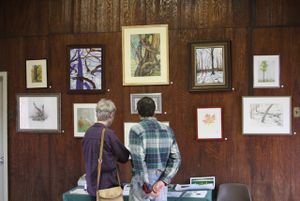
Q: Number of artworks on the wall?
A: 11